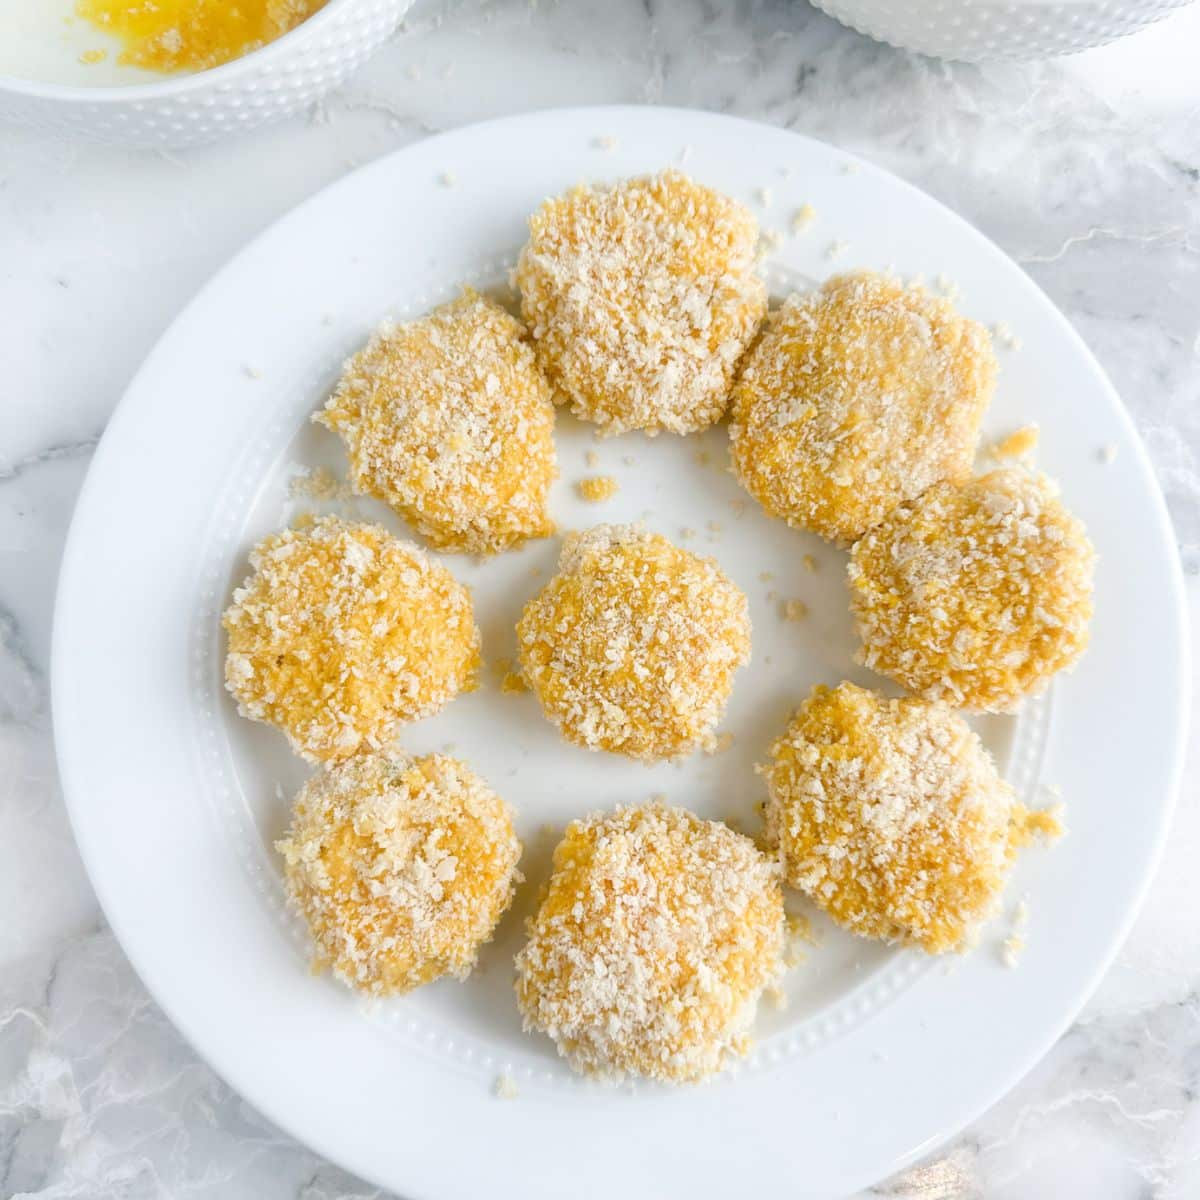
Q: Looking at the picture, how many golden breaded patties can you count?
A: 9